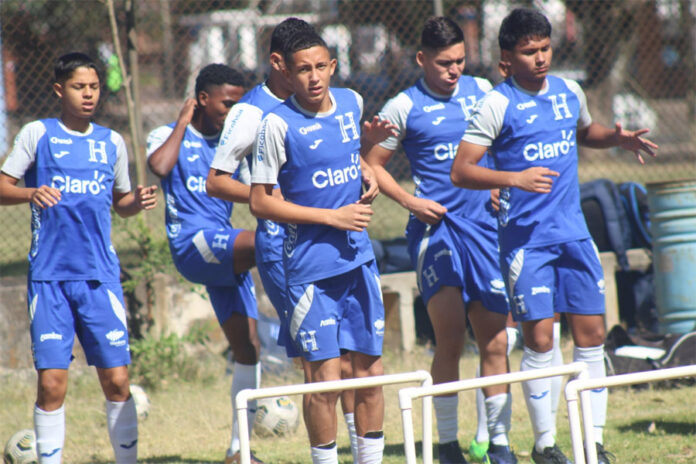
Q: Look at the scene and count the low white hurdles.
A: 3